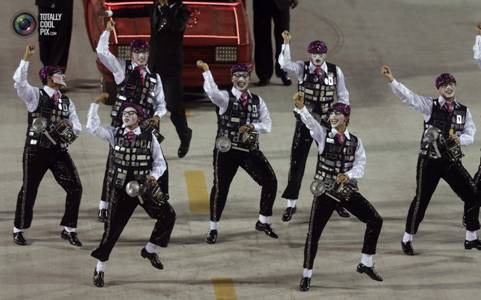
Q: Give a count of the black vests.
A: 7